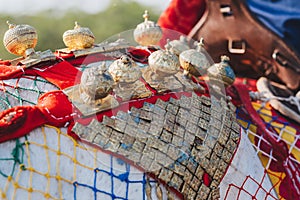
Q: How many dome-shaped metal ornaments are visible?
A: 9